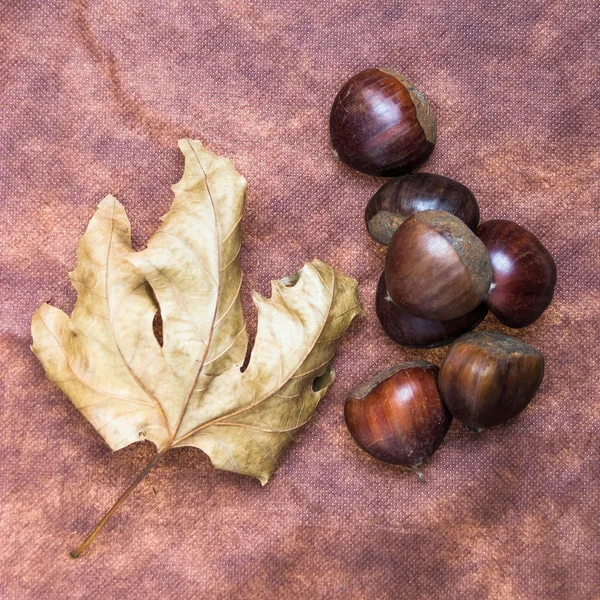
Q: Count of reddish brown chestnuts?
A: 7